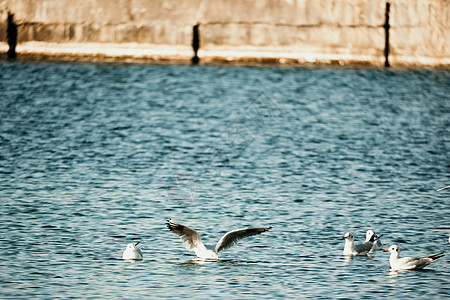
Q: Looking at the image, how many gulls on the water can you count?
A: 5